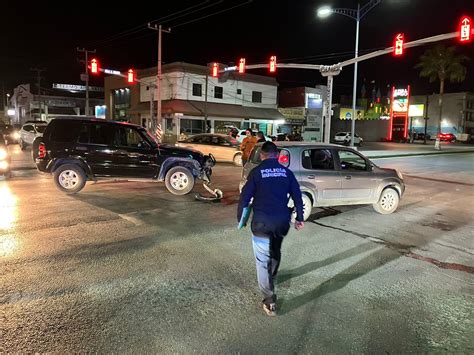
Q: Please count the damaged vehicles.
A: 1